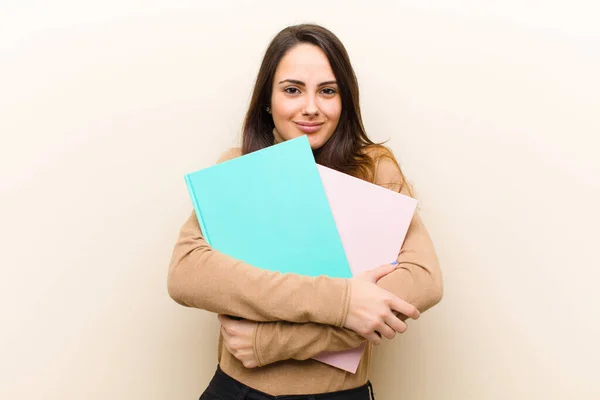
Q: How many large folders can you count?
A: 2